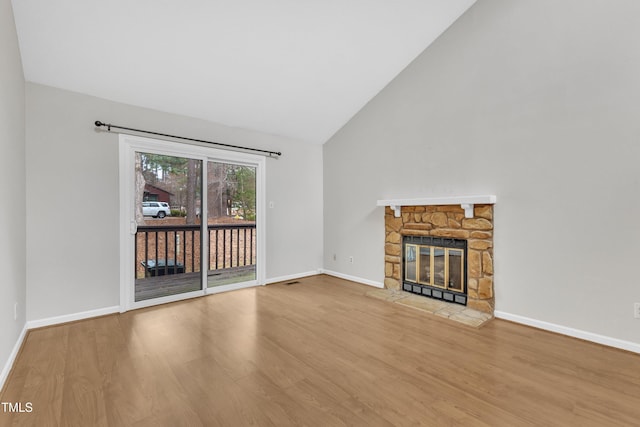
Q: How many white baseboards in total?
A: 5